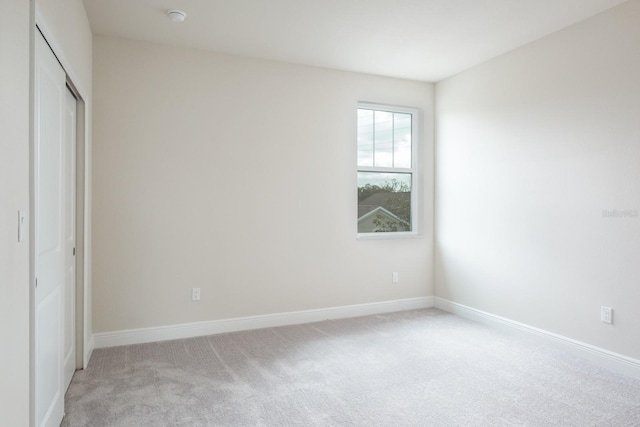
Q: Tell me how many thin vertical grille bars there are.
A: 2